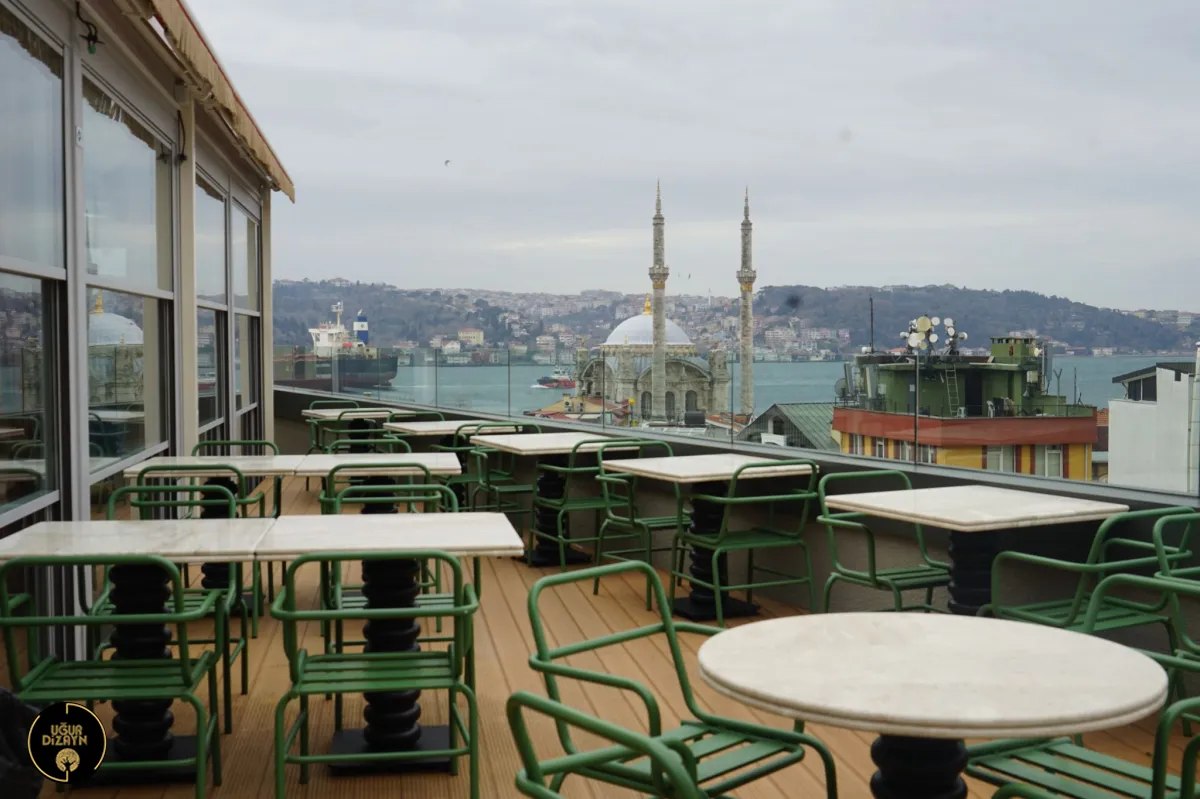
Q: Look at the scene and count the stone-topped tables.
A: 10